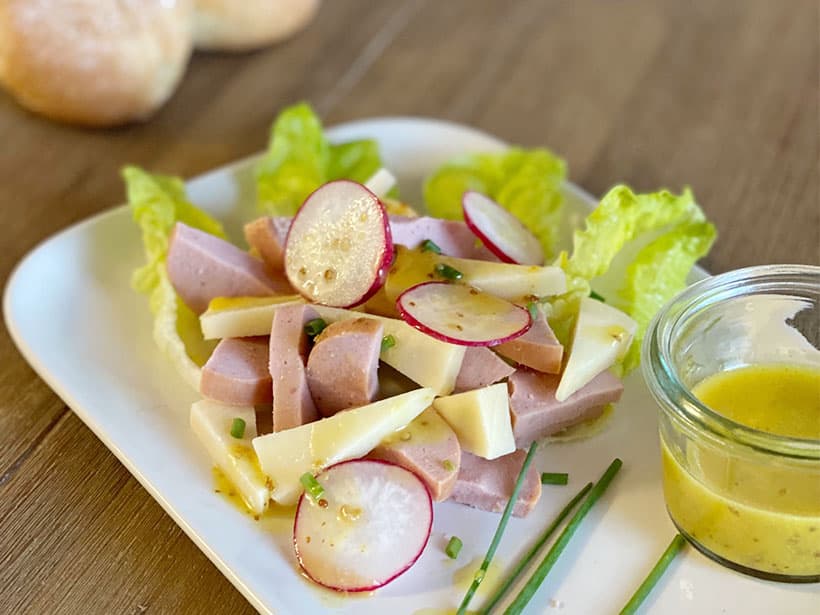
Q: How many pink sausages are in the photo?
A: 11